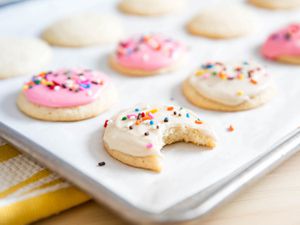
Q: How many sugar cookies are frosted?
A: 5